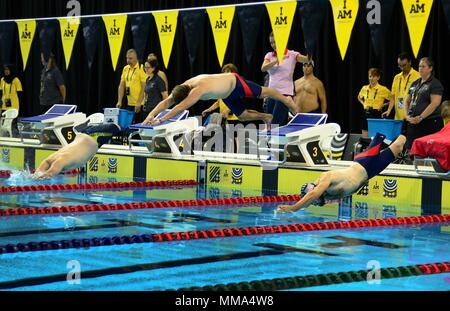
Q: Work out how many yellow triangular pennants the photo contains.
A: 8